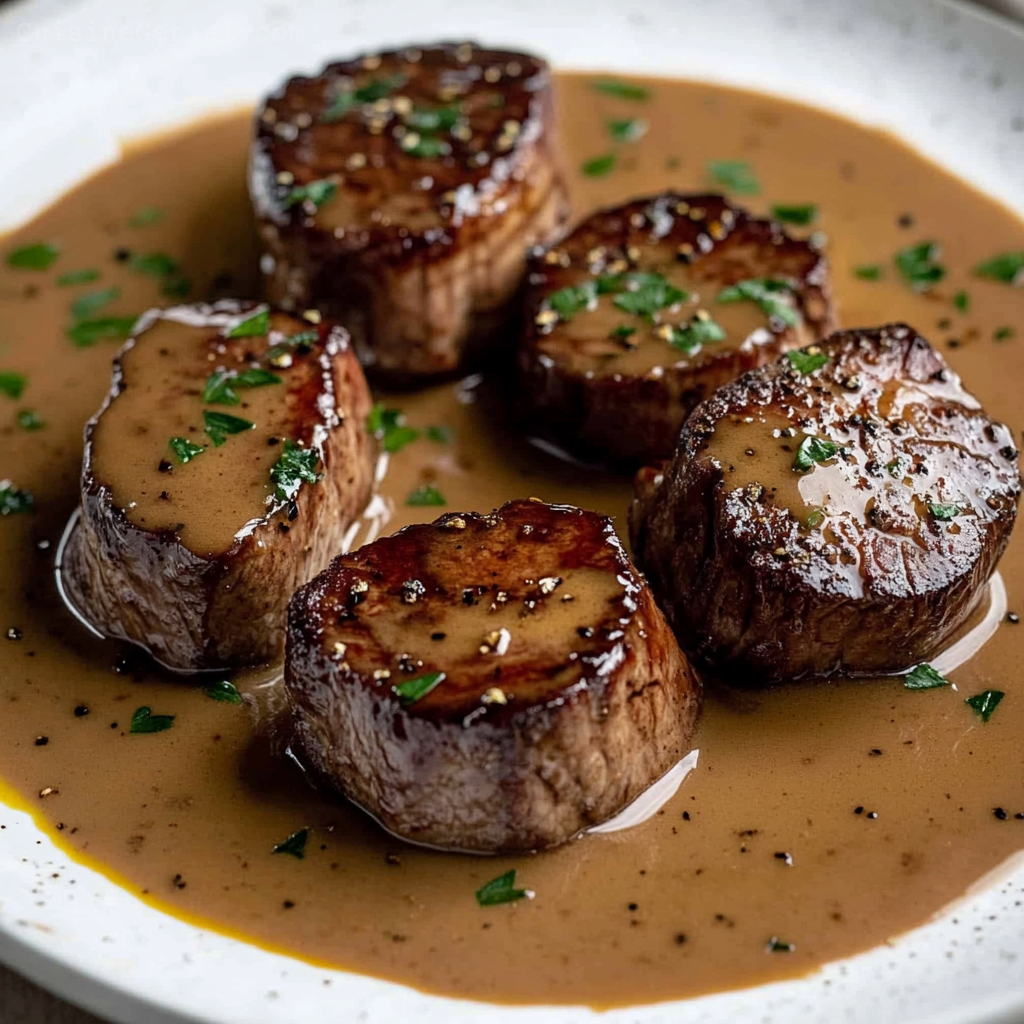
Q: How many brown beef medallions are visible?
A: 5